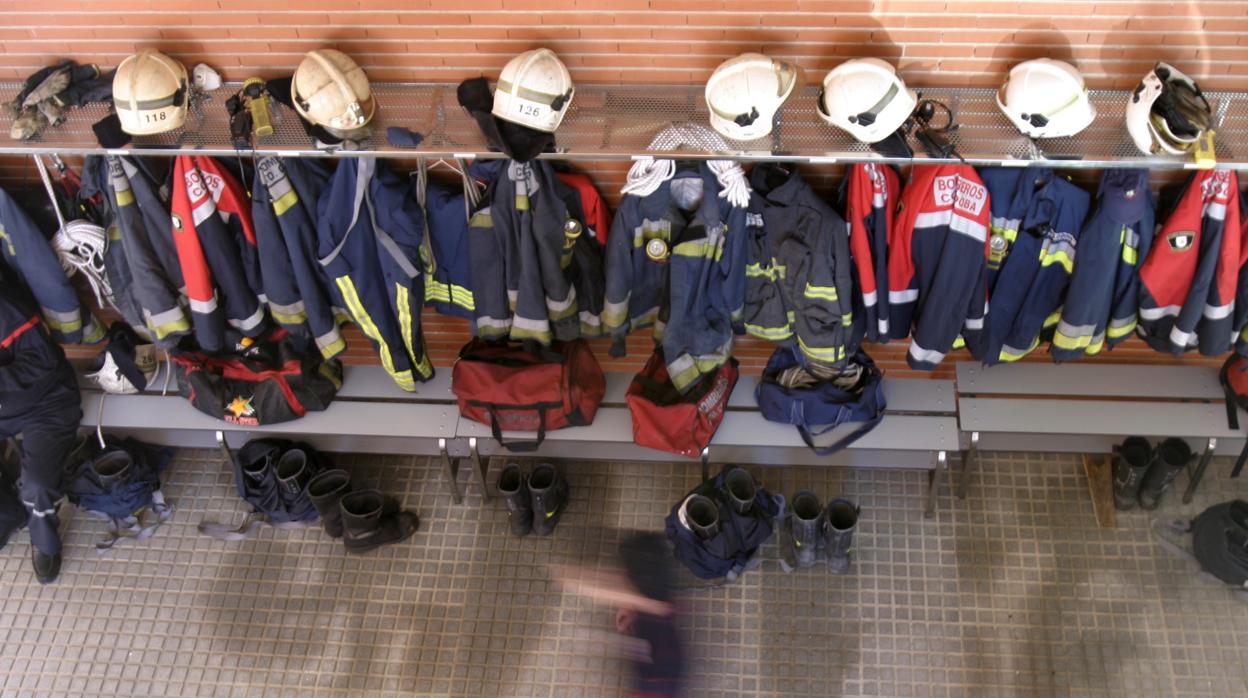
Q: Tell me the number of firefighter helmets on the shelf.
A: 7